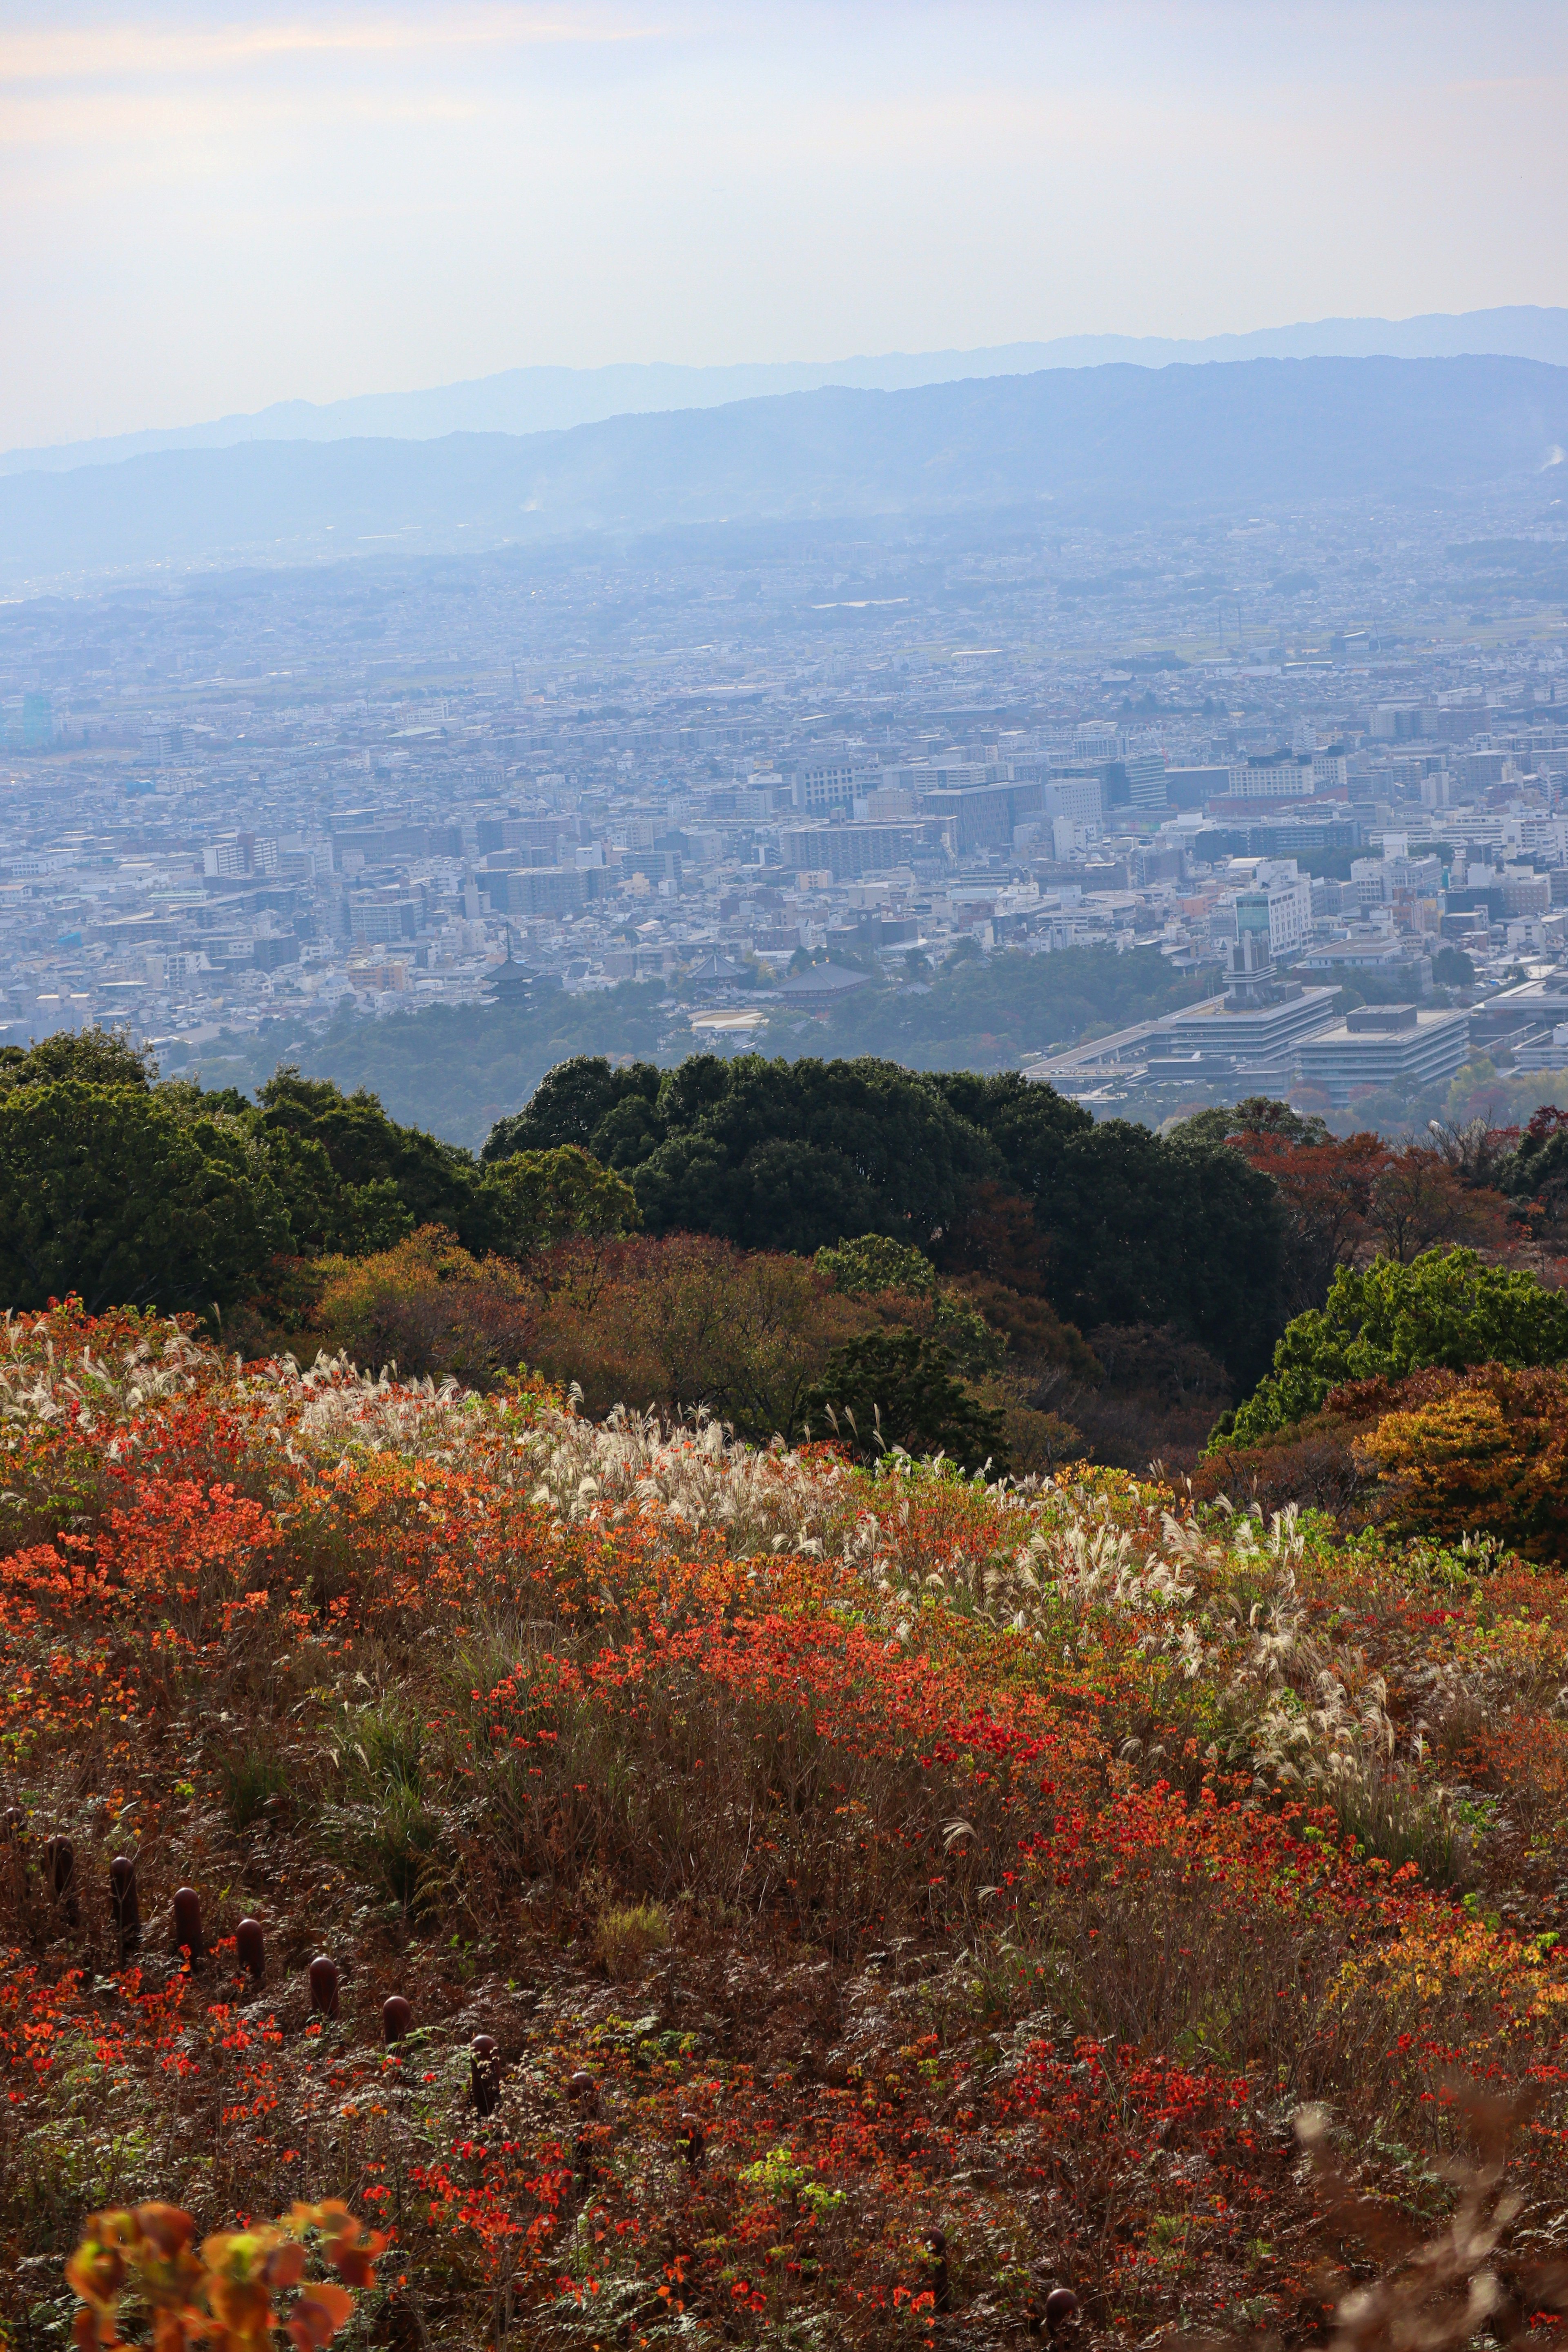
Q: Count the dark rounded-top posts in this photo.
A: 12